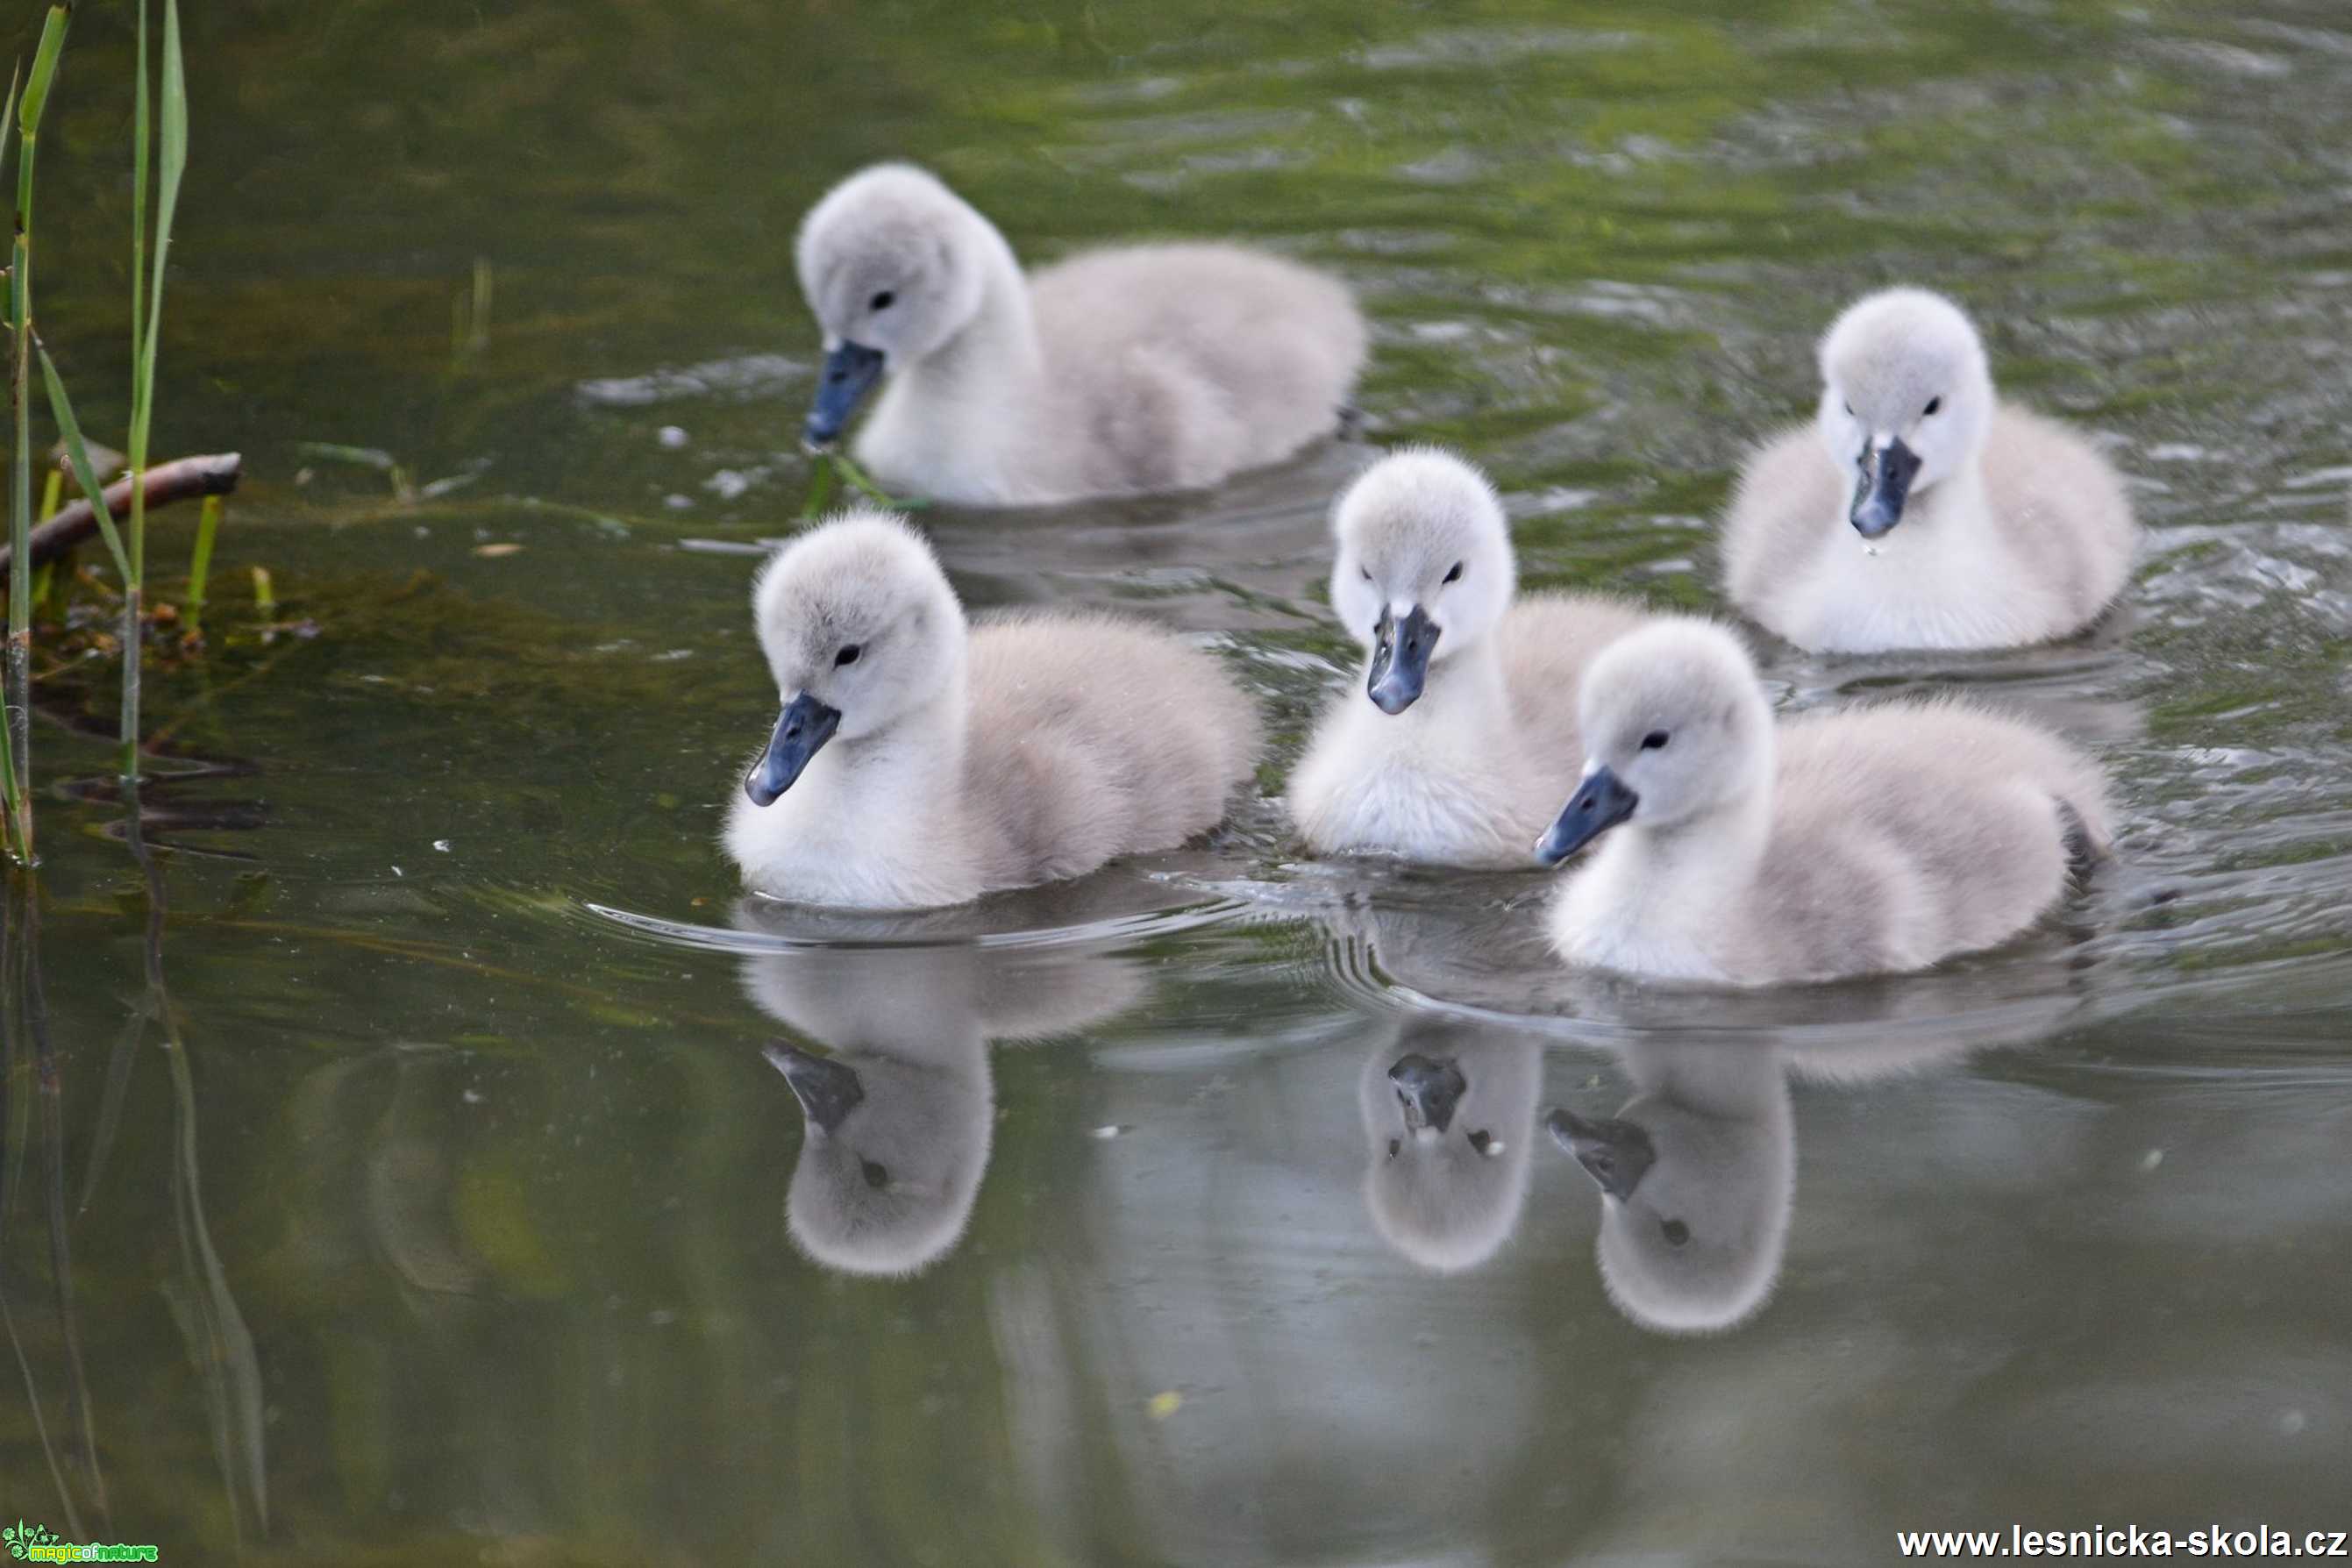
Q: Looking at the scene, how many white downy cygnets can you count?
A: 5